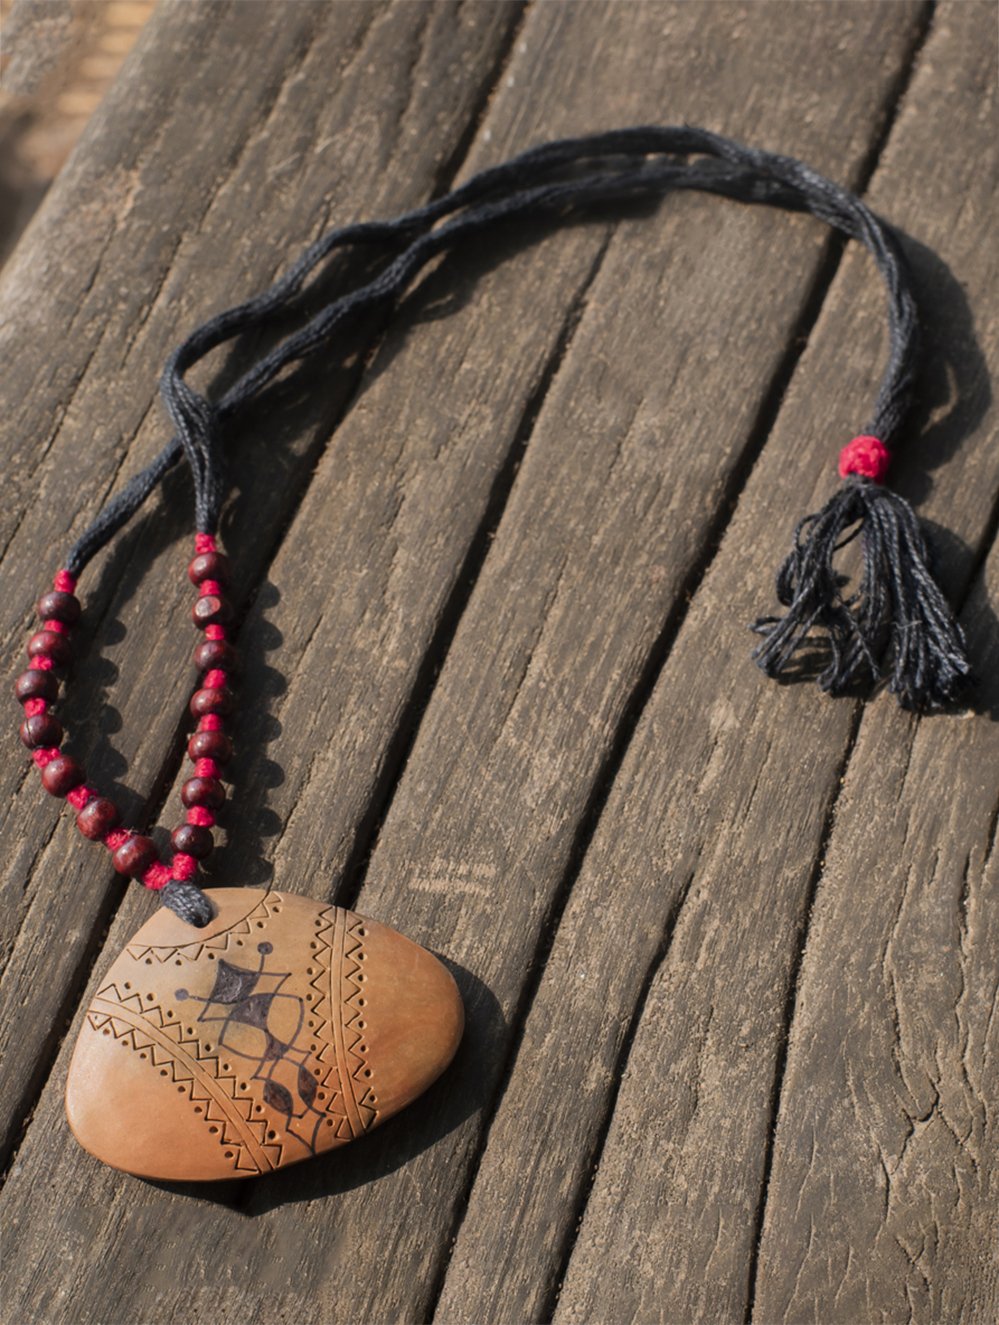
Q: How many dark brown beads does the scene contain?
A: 14